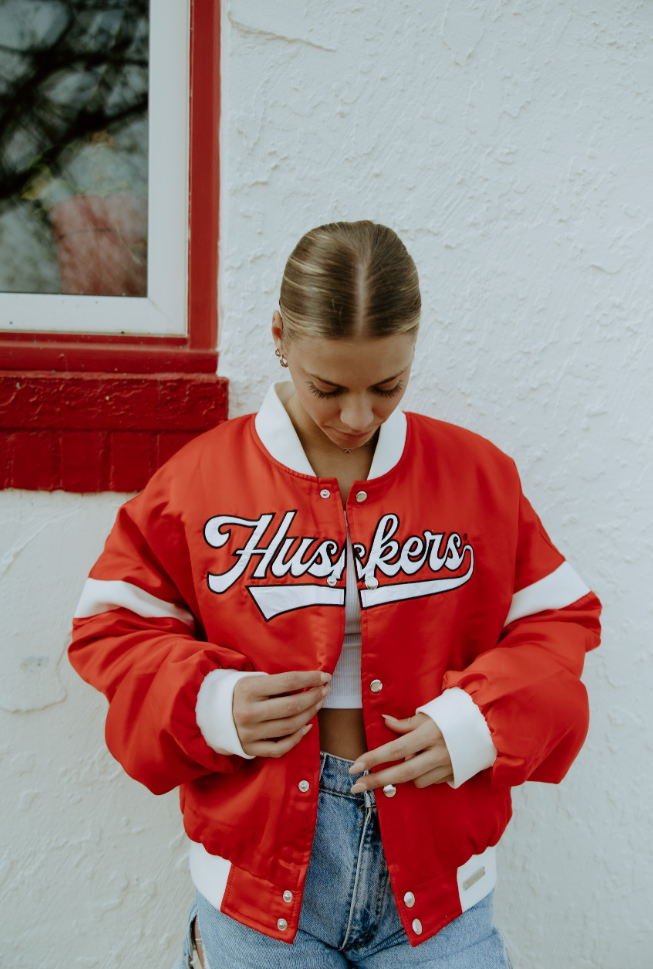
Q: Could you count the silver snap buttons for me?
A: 11